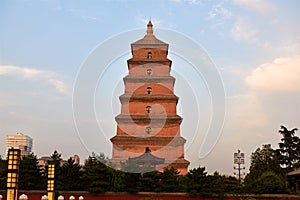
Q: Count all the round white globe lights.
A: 6